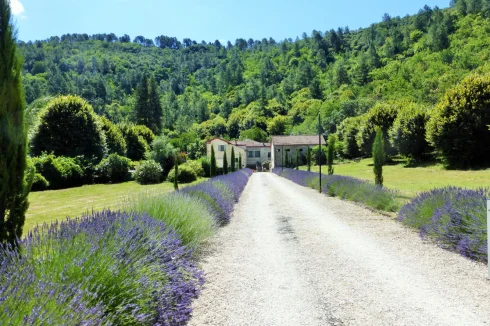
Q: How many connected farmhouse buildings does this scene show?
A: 3